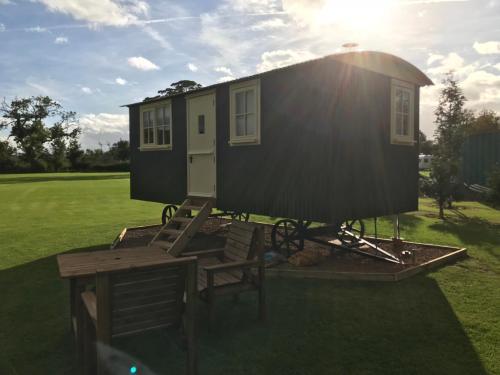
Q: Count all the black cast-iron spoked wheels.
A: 4